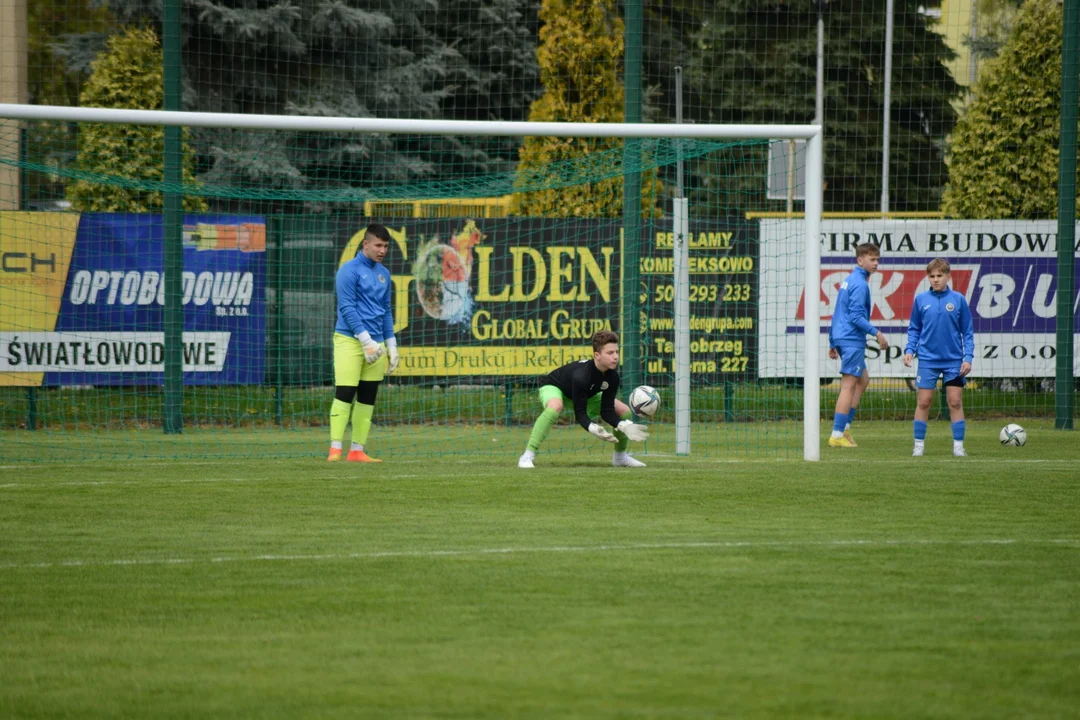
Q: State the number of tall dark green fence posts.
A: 3